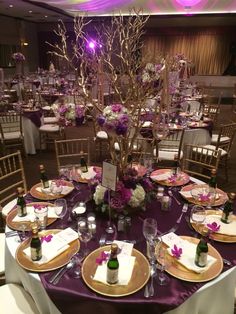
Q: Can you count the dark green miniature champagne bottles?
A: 9